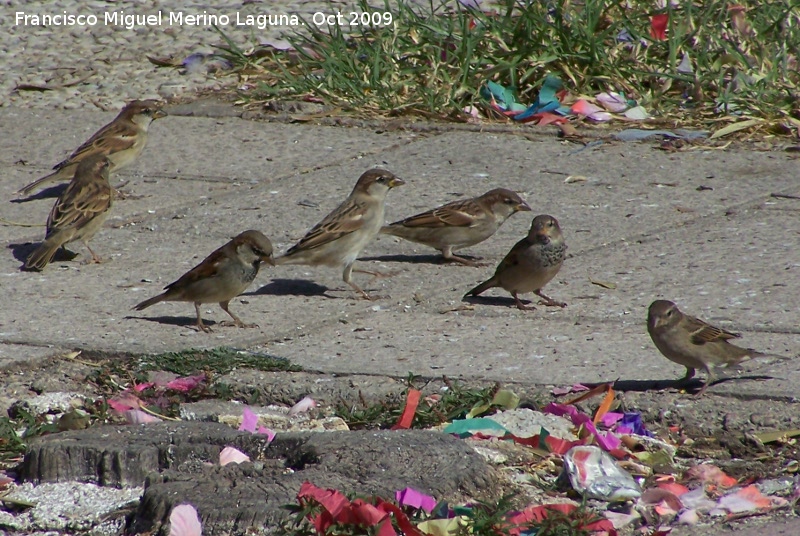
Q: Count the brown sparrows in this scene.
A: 7